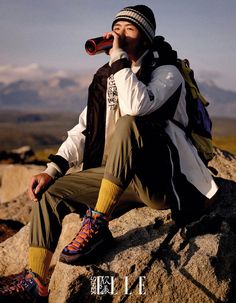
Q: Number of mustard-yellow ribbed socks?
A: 2